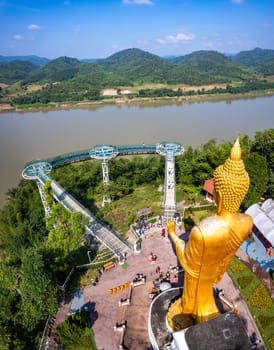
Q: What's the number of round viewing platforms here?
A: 3